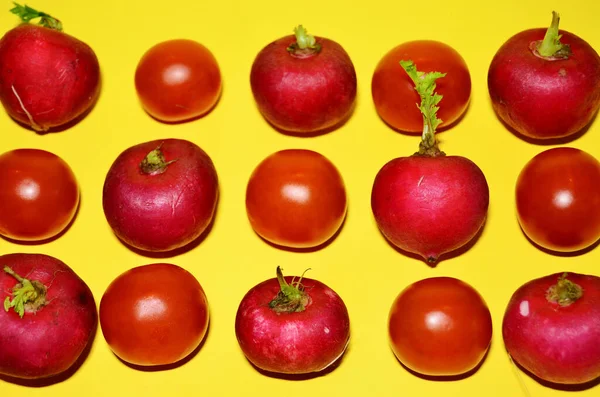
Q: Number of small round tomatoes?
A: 7